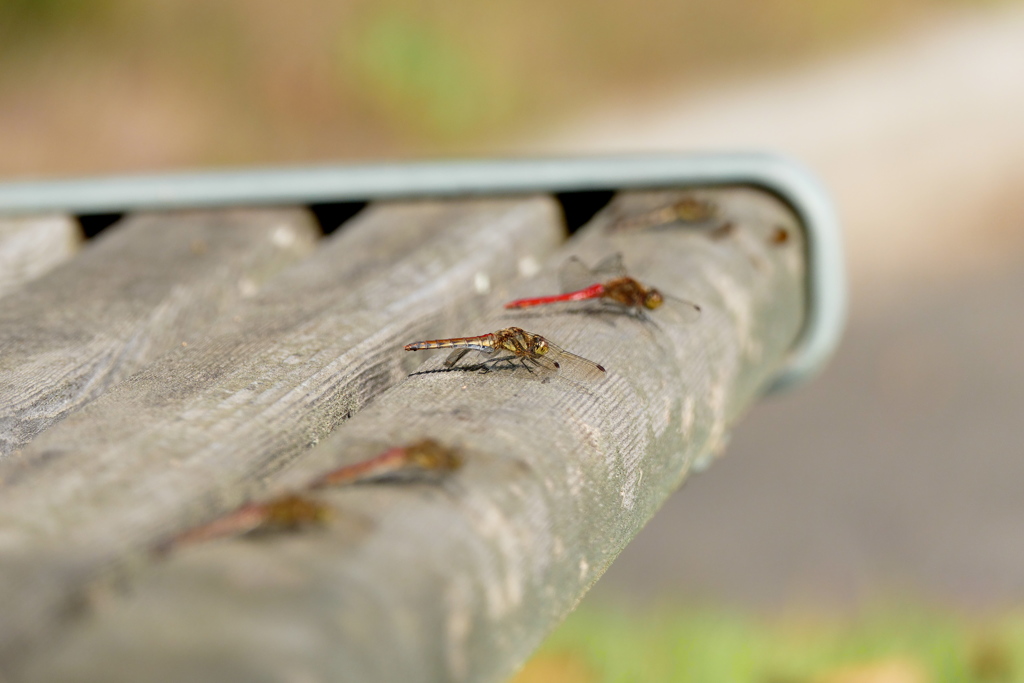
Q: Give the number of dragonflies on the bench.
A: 5